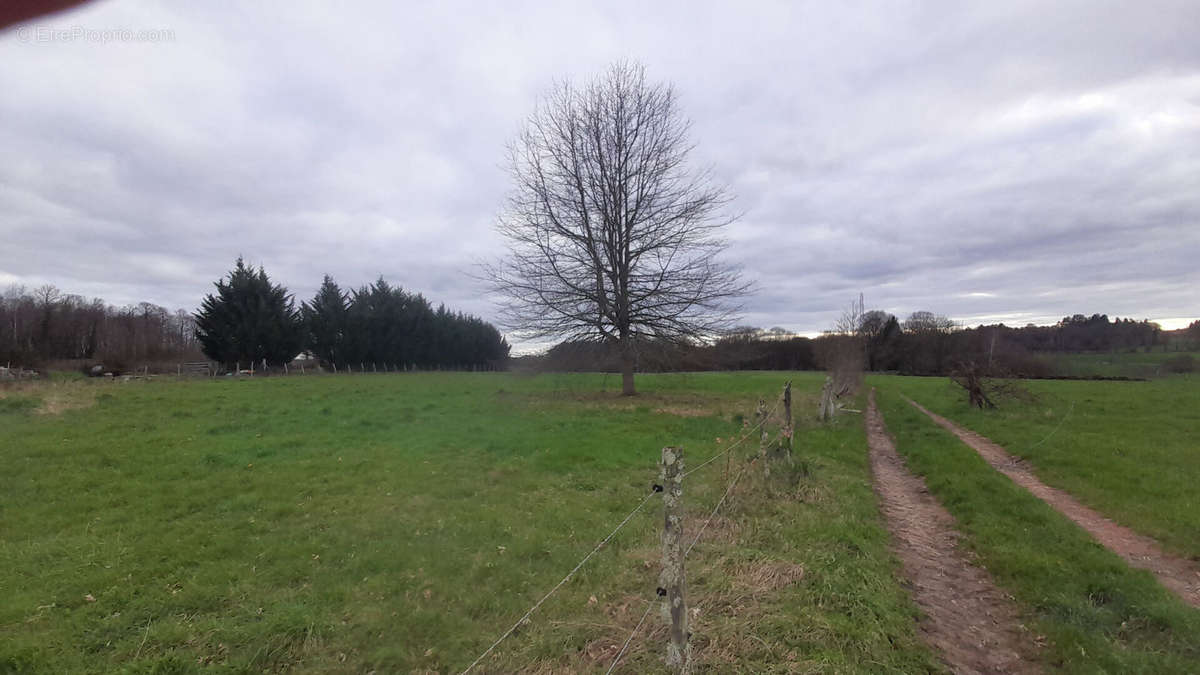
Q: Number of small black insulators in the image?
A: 2